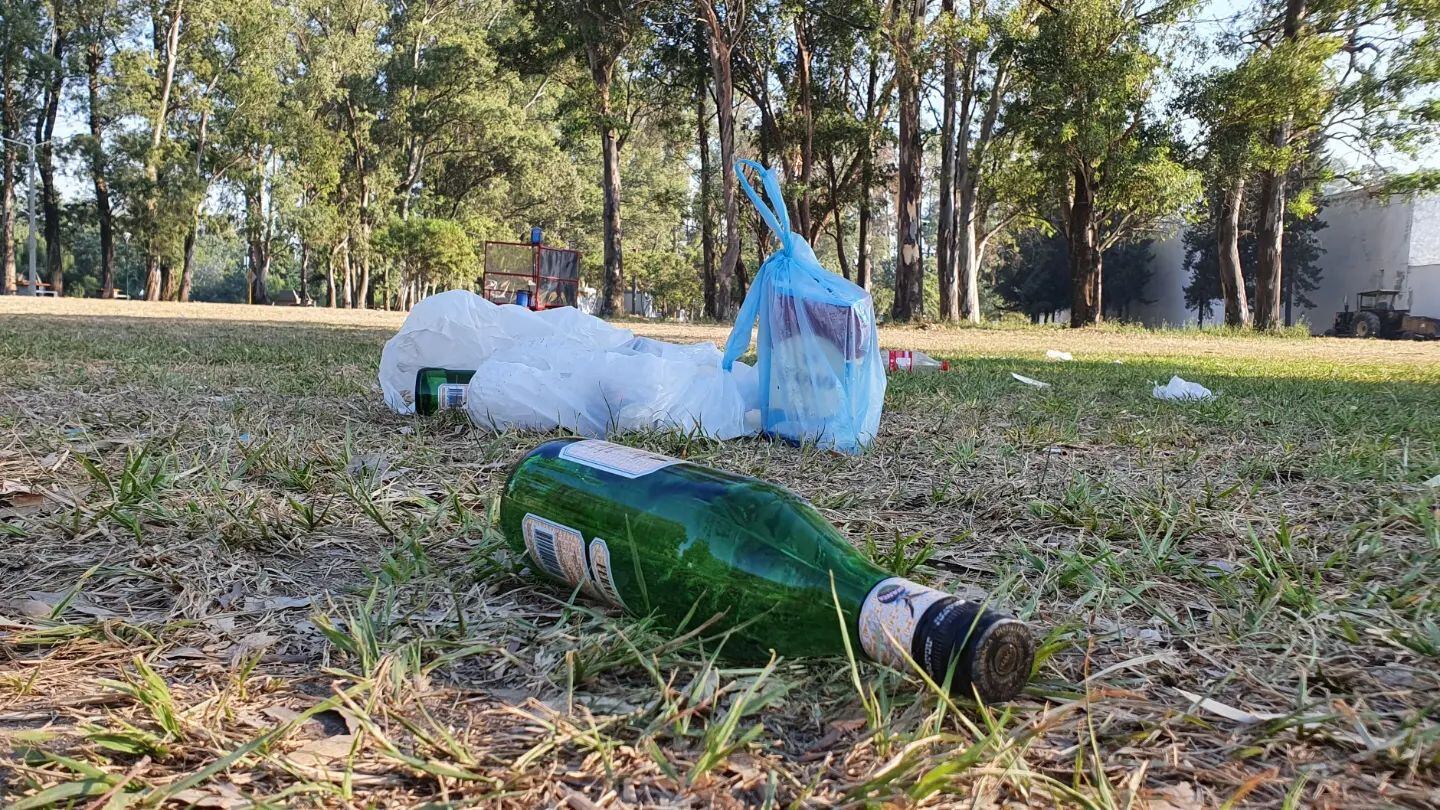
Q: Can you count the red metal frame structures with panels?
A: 1